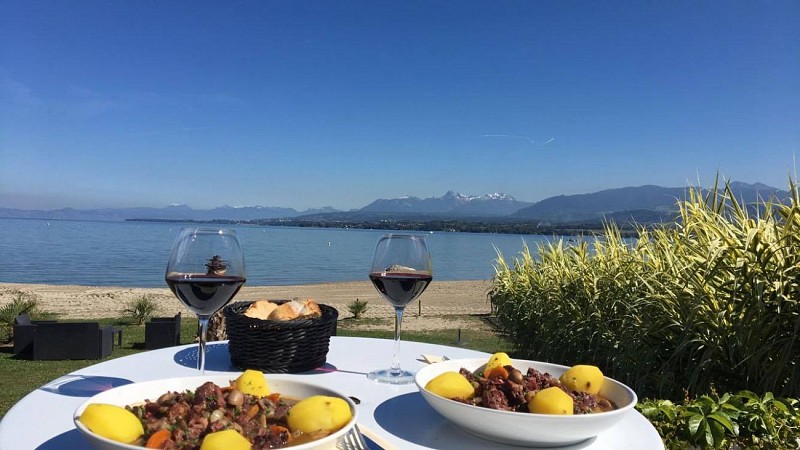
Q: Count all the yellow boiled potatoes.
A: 8